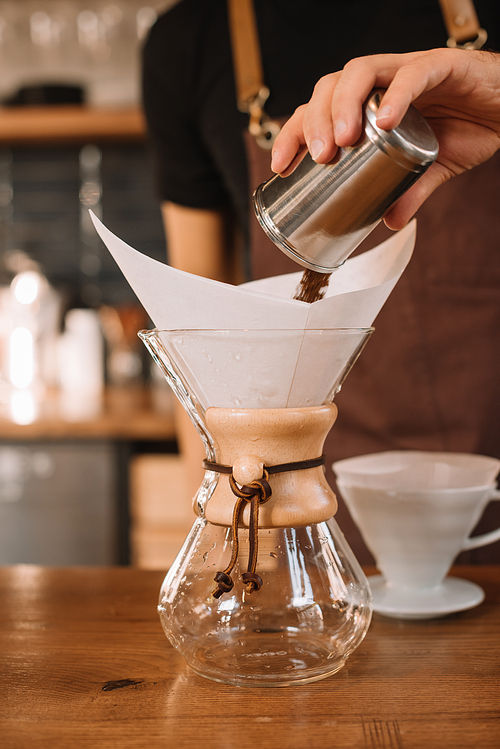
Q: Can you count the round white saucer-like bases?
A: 1